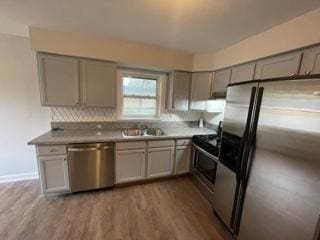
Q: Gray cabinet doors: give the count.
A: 12